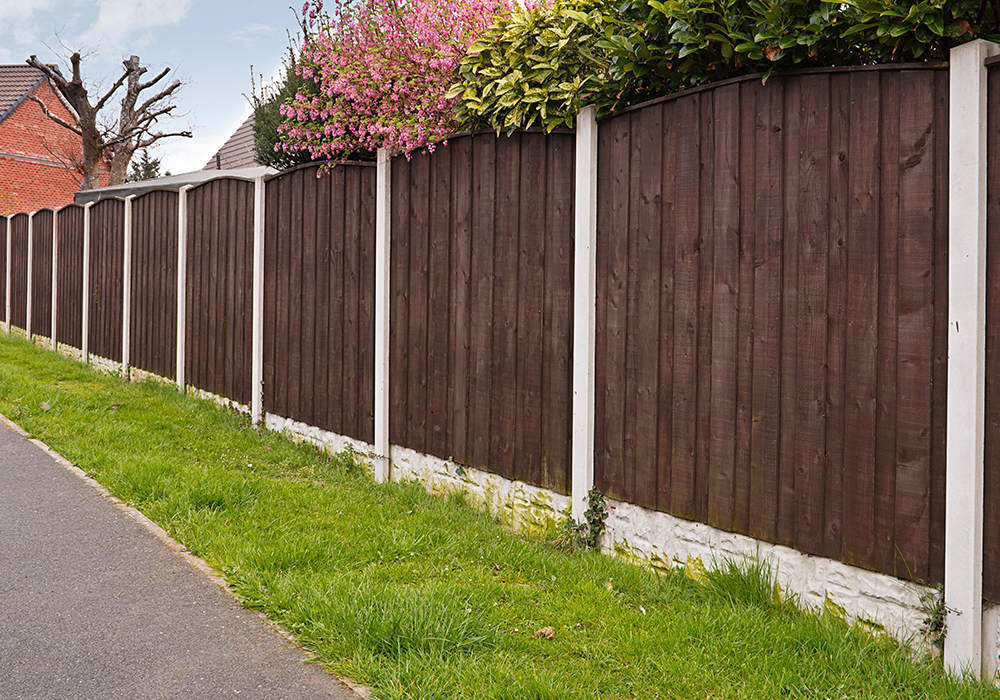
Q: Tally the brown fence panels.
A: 11